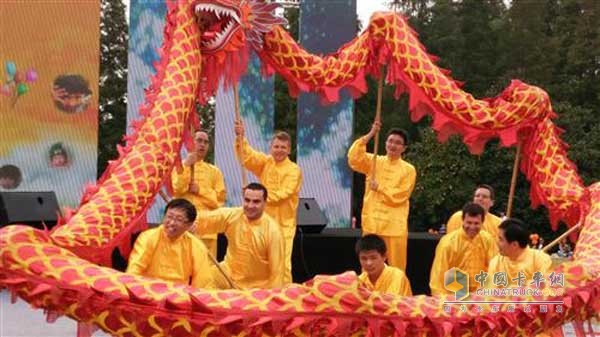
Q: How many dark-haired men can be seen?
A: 8